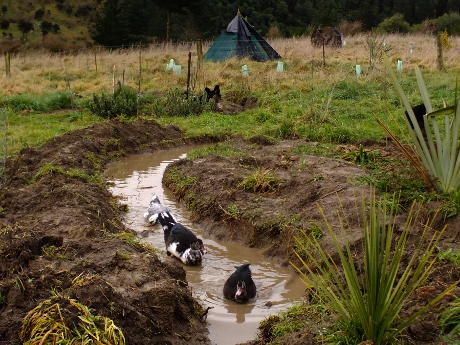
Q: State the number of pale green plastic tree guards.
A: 6